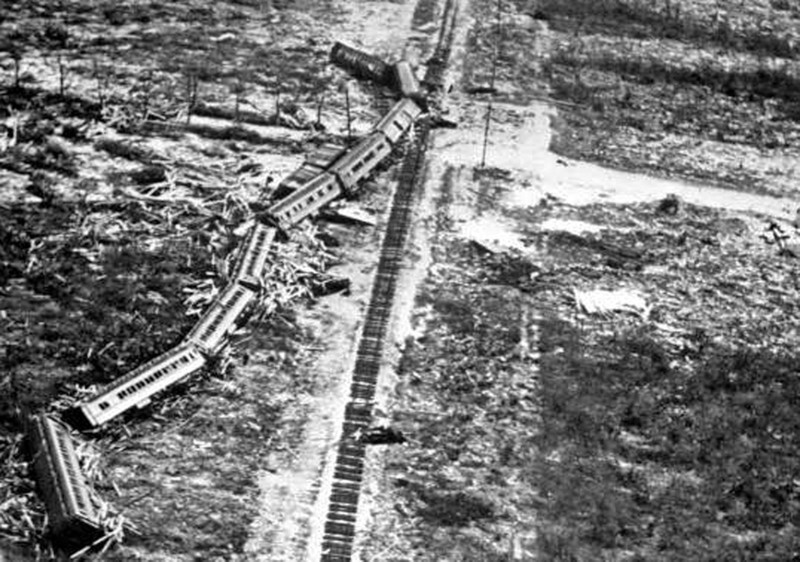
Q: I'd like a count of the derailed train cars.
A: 9